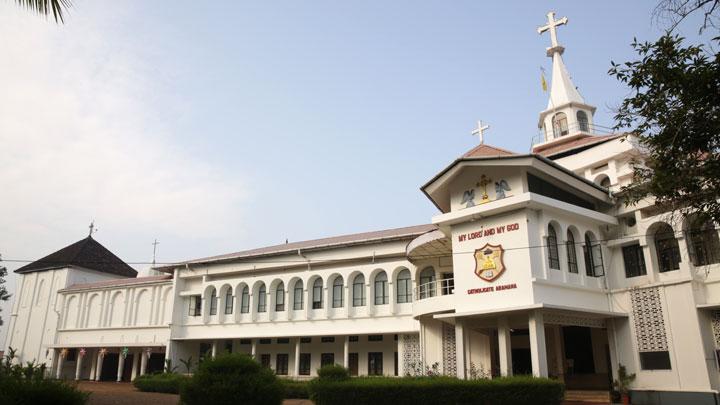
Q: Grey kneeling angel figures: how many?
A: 2